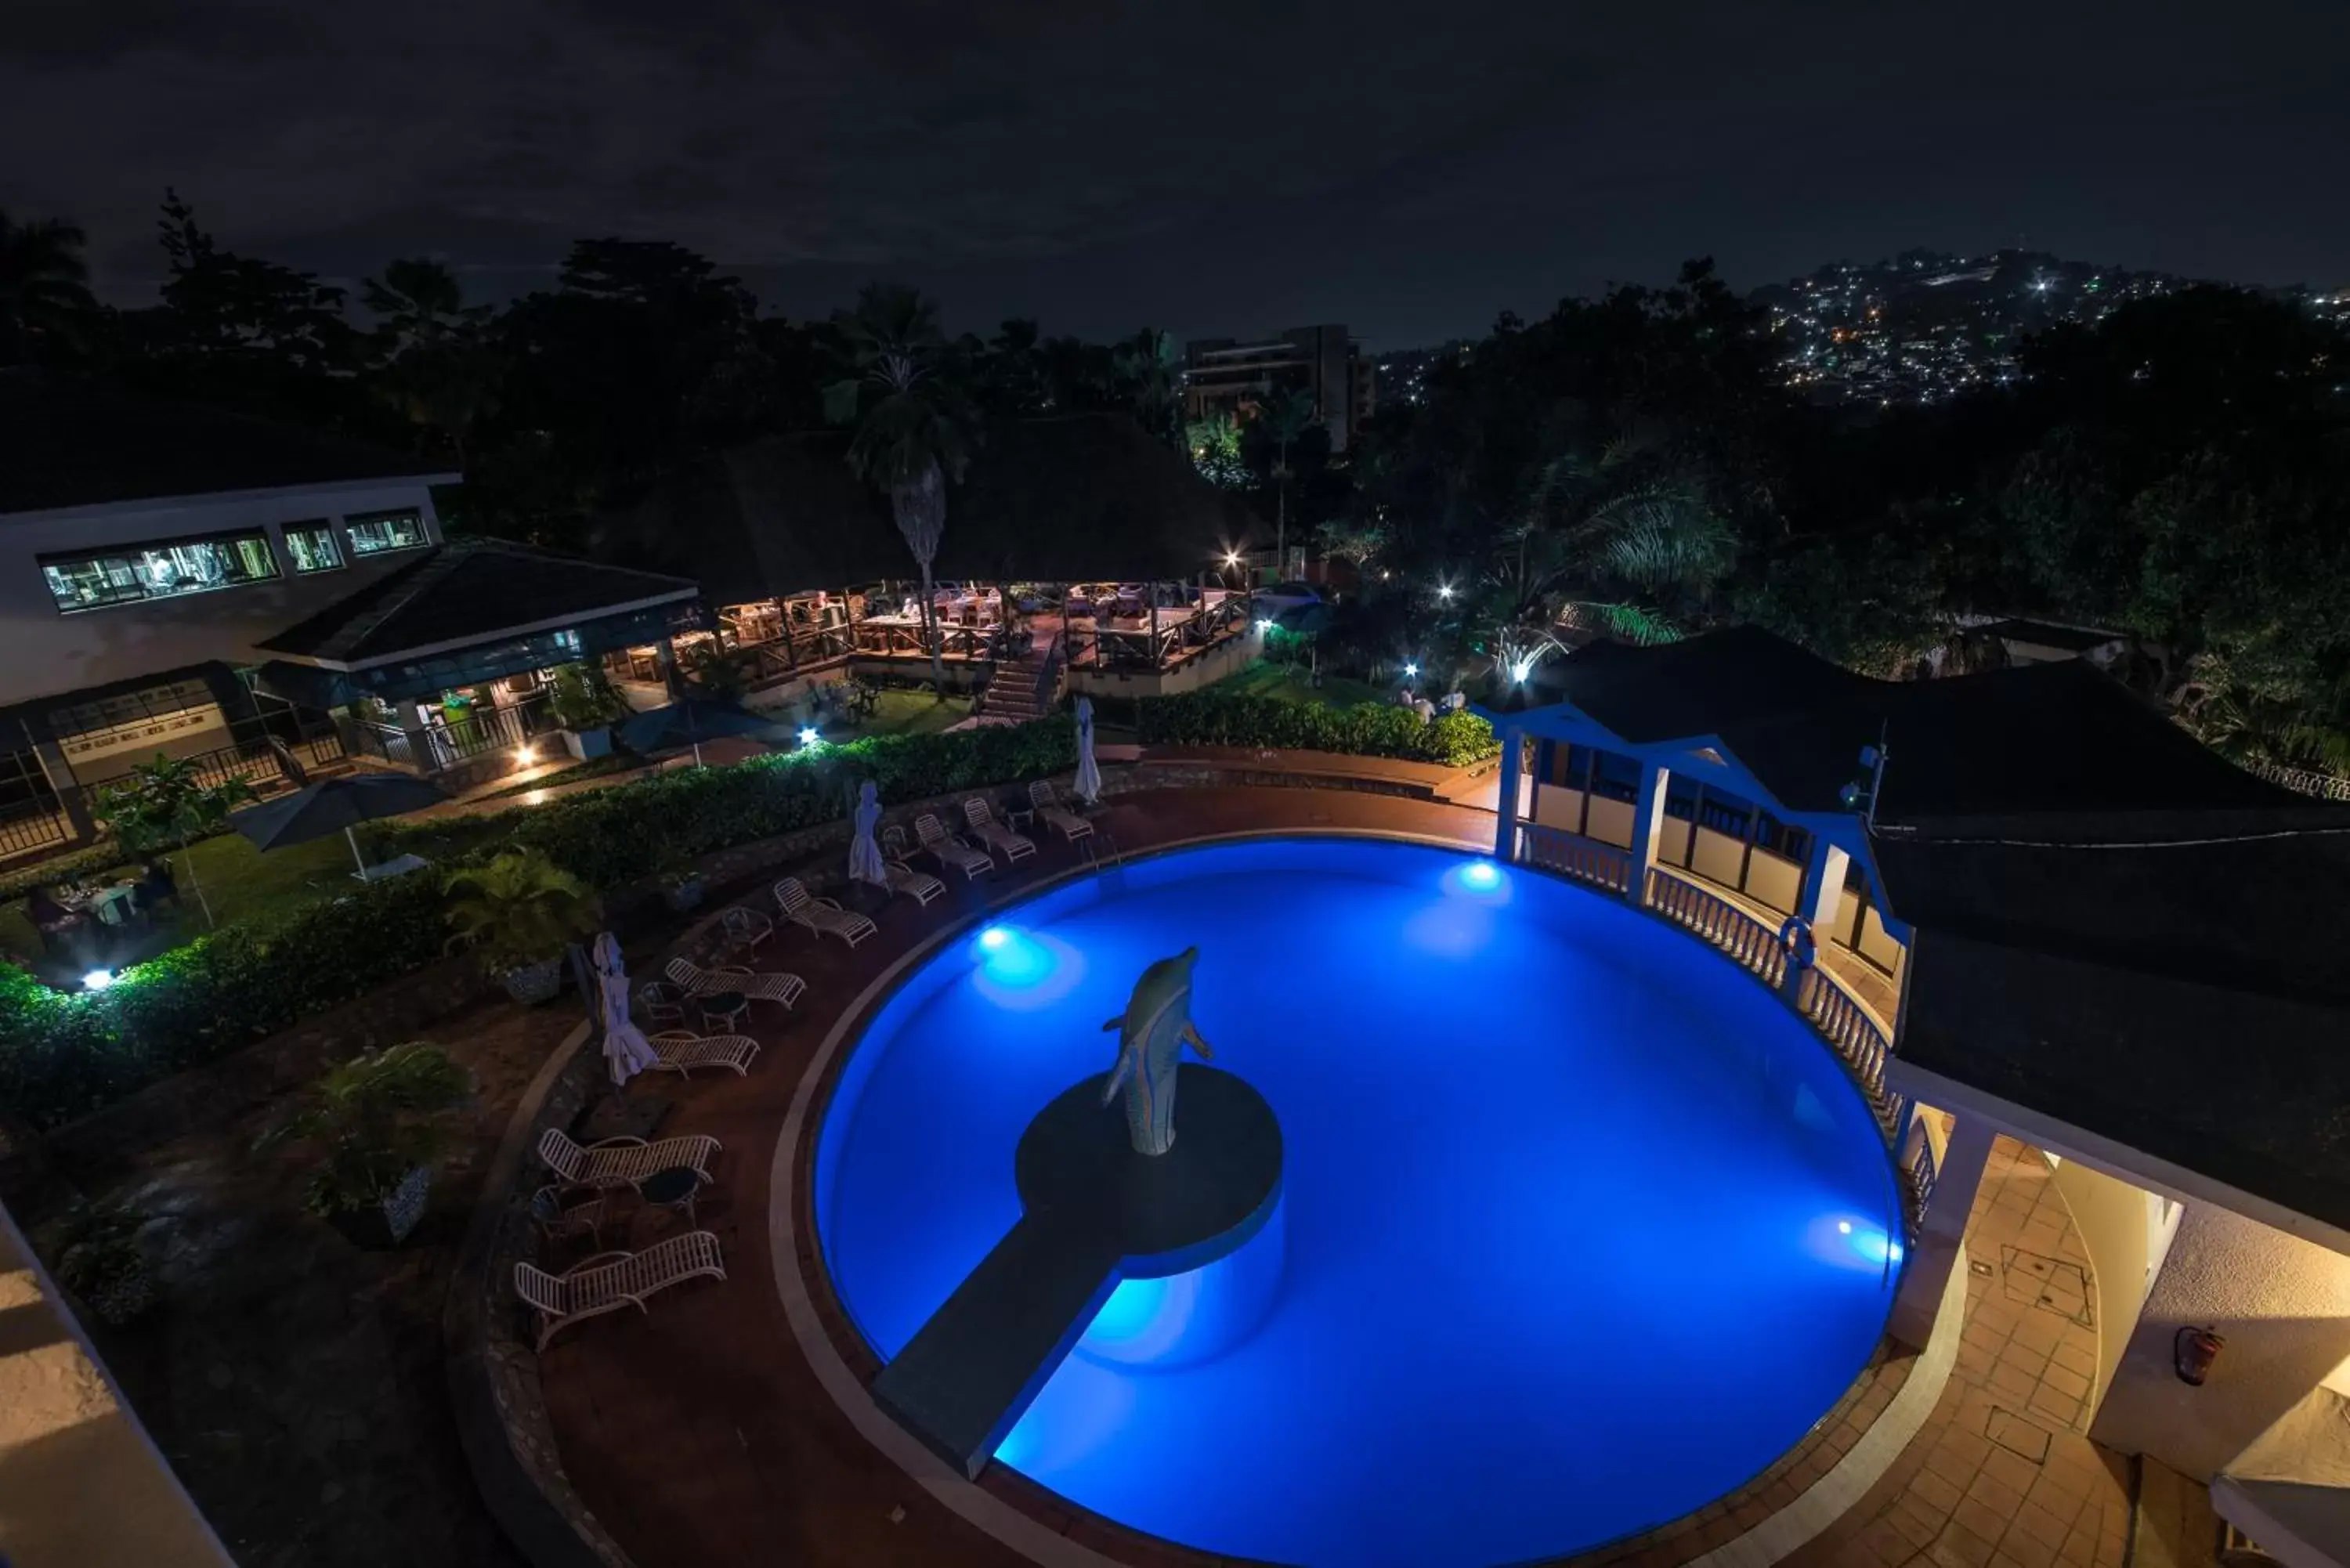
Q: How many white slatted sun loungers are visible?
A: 9